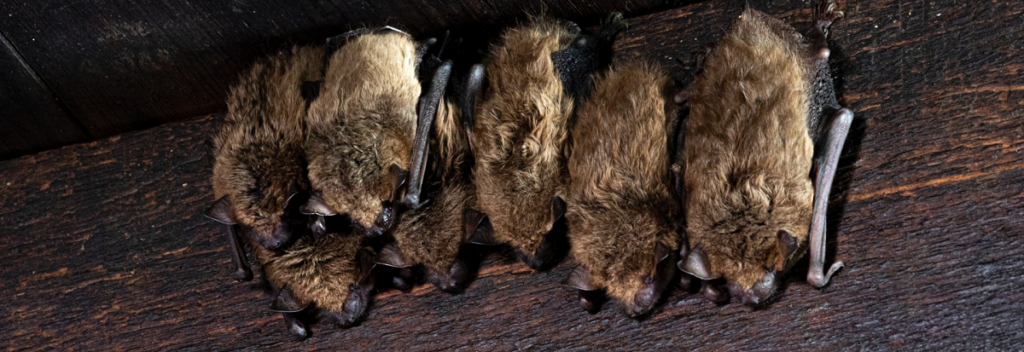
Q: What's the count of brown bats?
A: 7